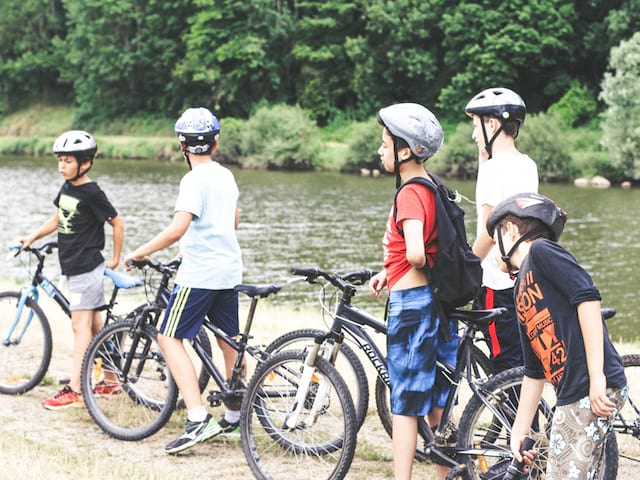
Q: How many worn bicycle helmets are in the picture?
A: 5